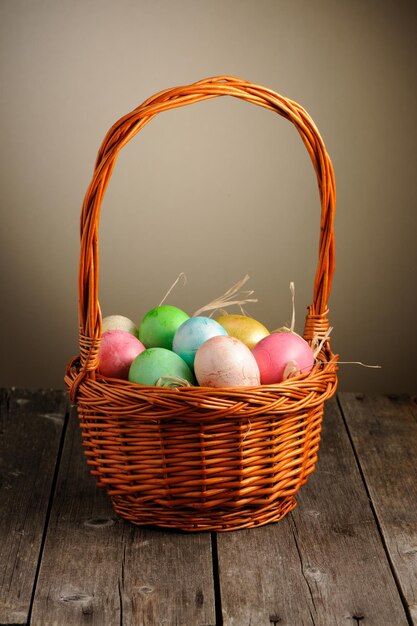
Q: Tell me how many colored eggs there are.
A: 8